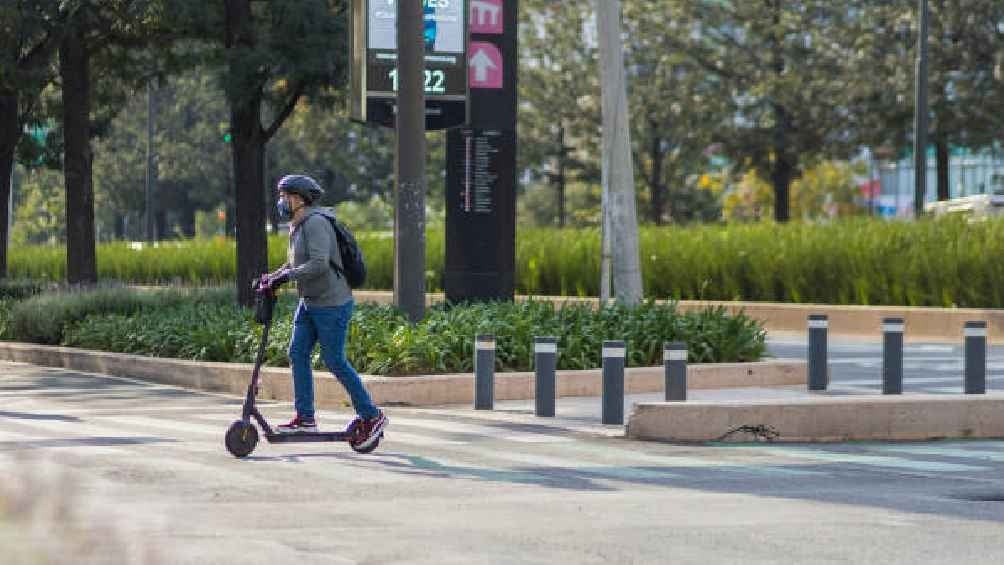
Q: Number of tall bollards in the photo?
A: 7